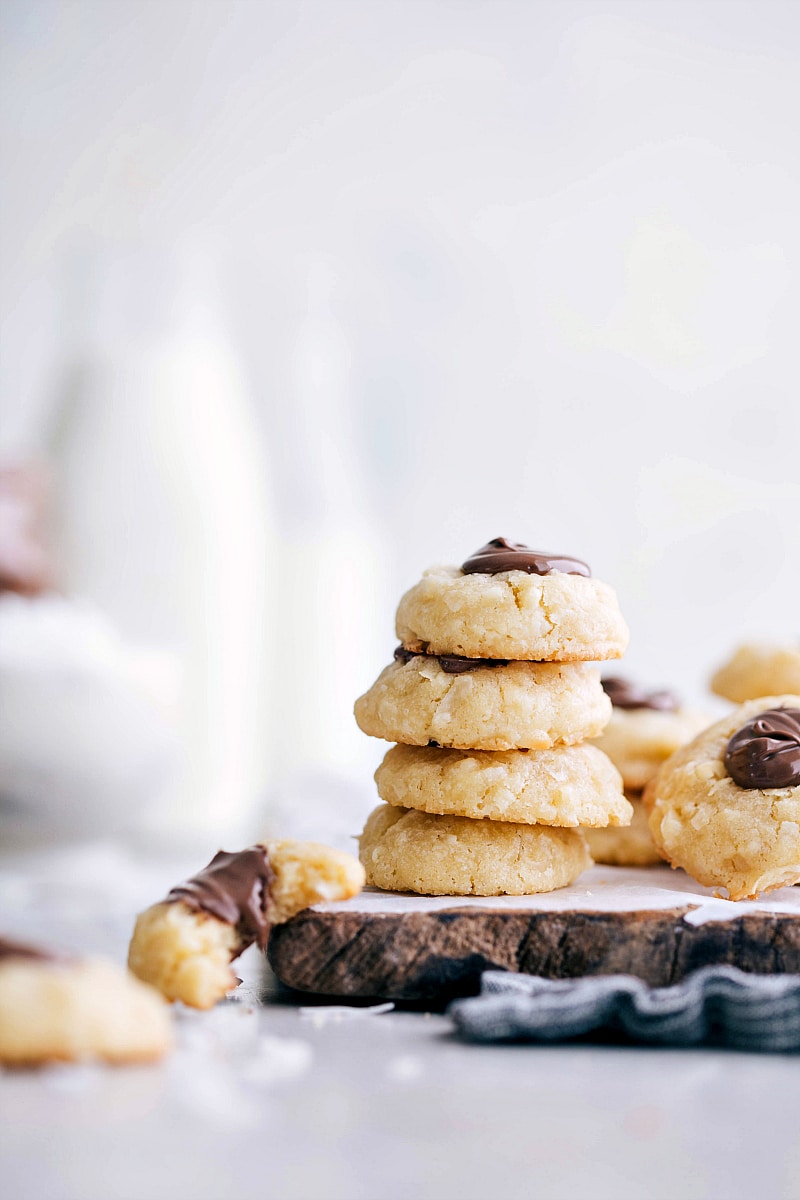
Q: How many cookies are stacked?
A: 4